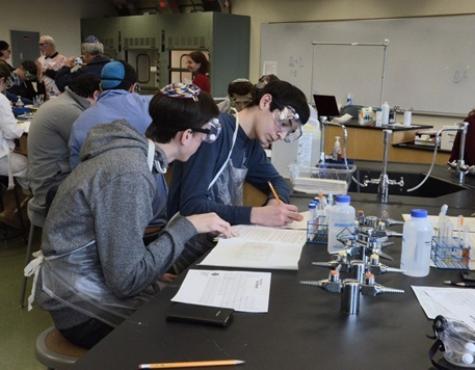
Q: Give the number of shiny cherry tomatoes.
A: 0